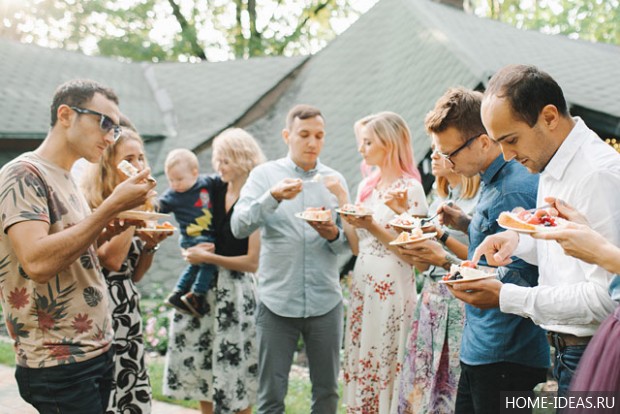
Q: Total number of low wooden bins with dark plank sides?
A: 0